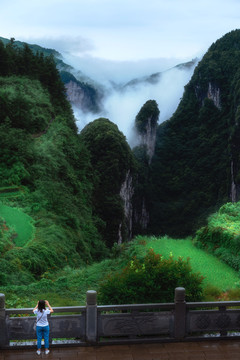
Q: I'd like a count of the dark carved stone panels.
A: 3